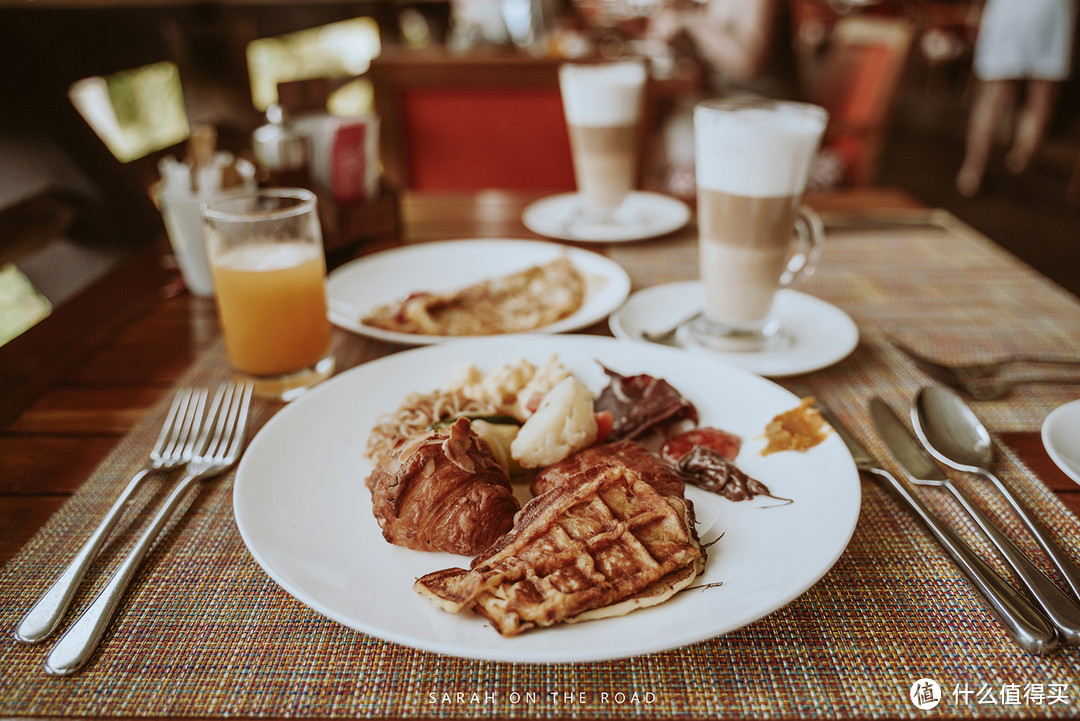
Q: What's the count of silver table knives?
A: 2